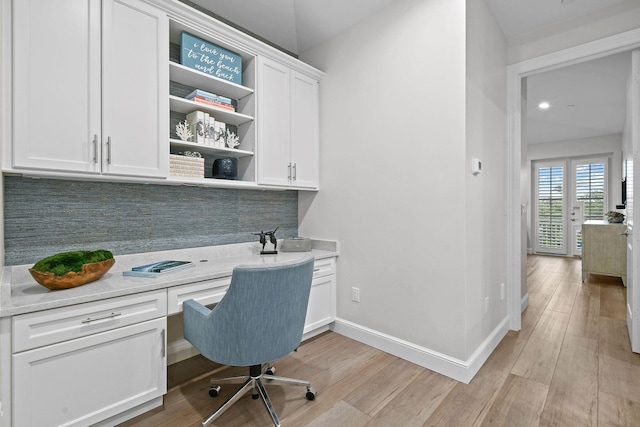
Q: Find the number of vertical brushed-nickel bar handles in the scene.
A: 5